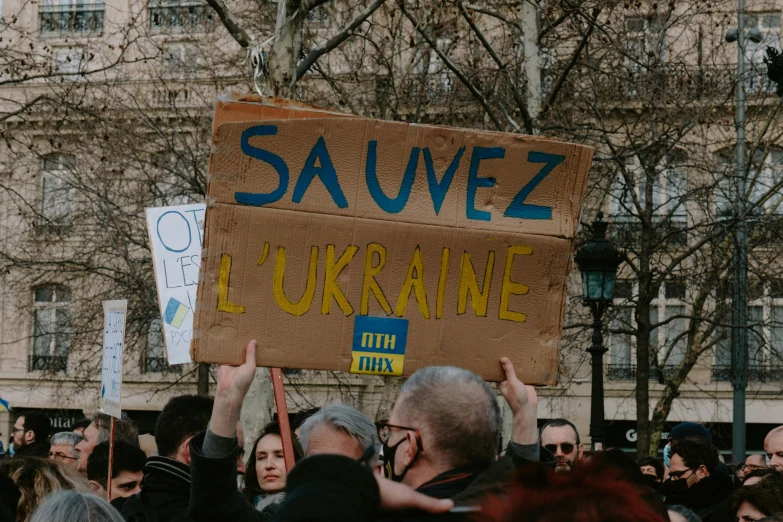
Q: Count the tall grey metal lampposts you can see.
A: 1